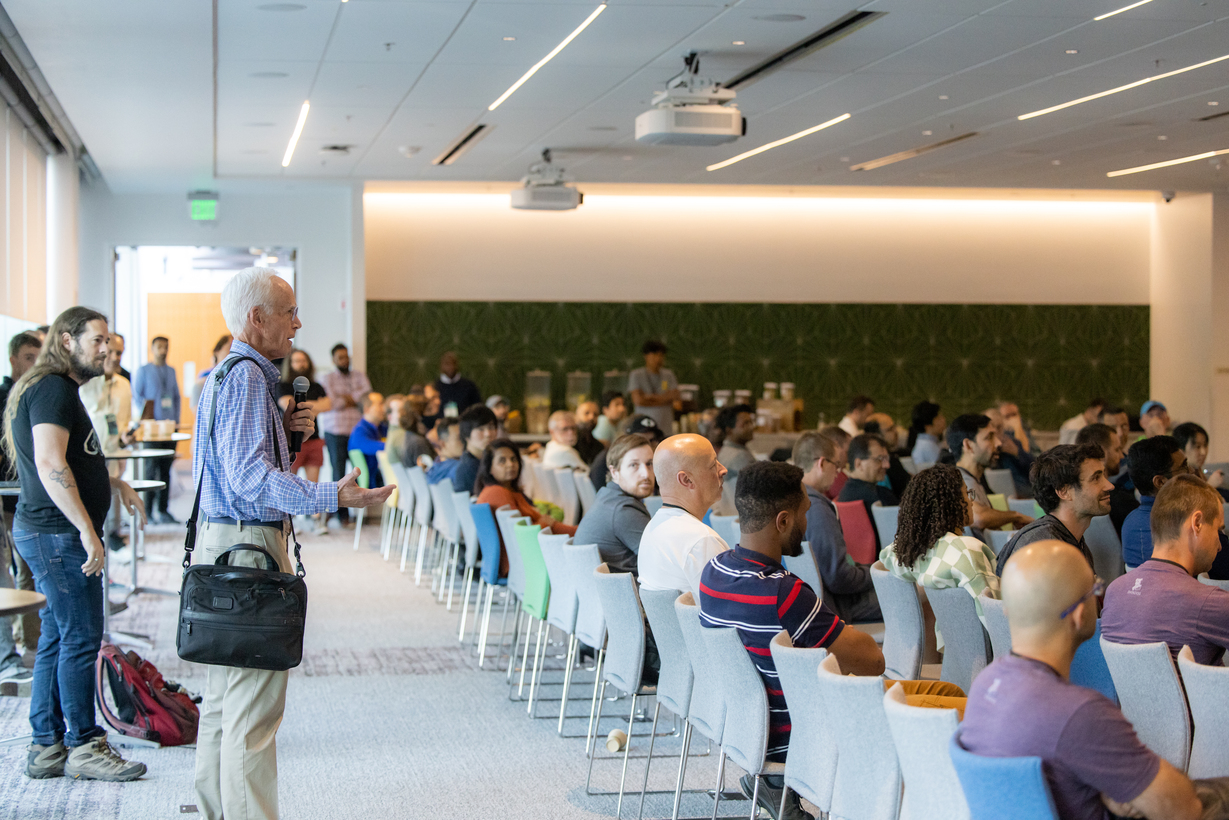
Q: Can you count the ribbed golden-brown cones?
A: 0